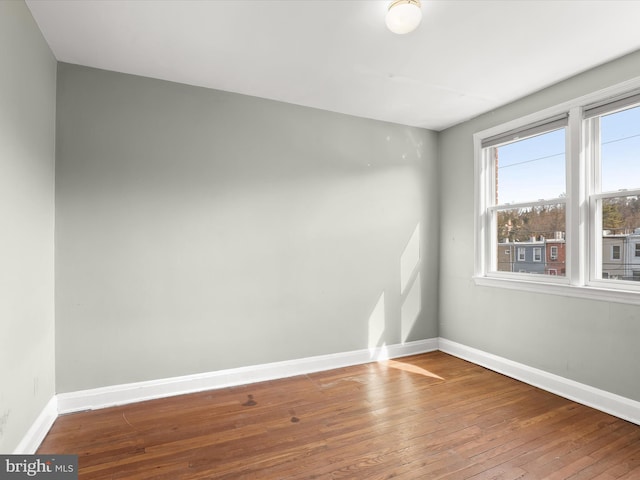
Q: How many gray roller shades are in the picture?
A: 2